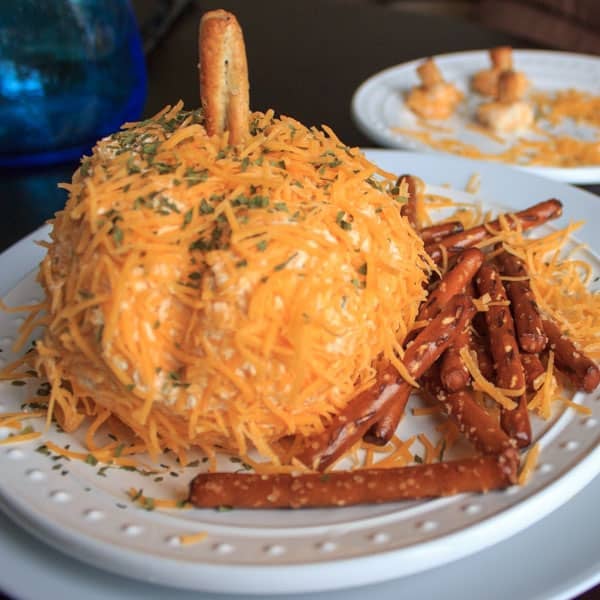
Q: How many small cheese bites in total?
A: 3